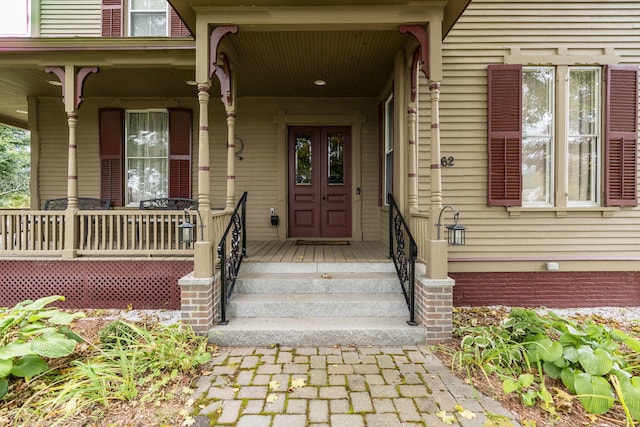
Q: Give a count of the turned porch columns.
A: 5